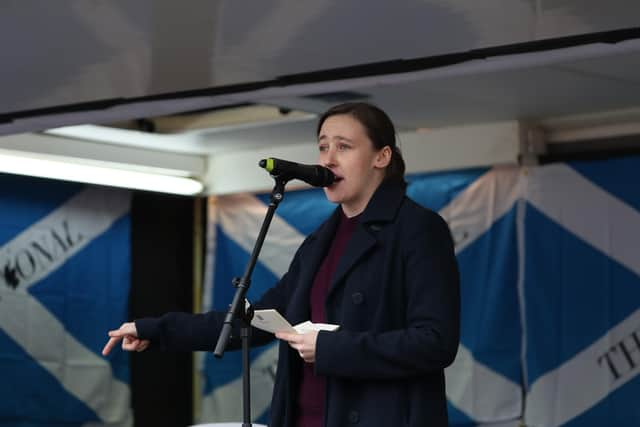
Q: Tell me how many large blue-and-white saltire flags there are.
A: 3